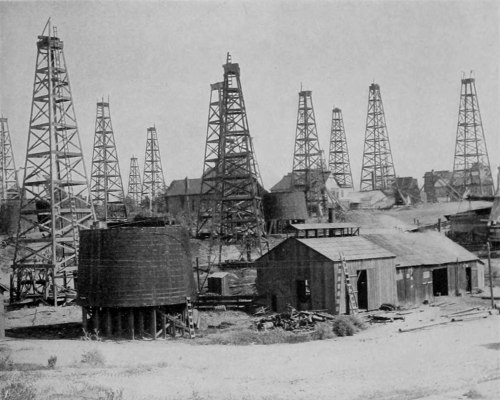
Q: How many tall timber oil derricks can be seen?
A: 11